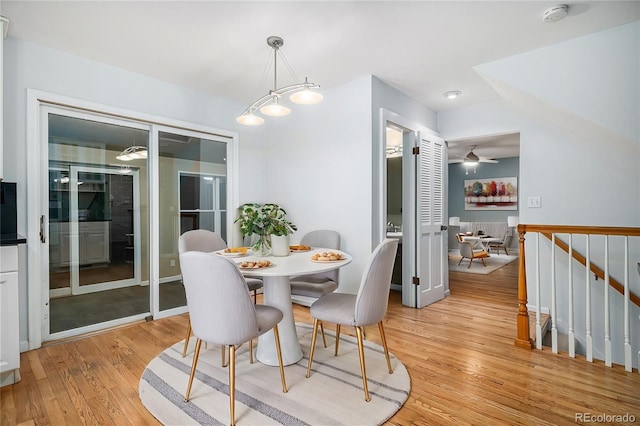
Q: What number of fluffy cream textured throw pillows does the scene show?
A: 0